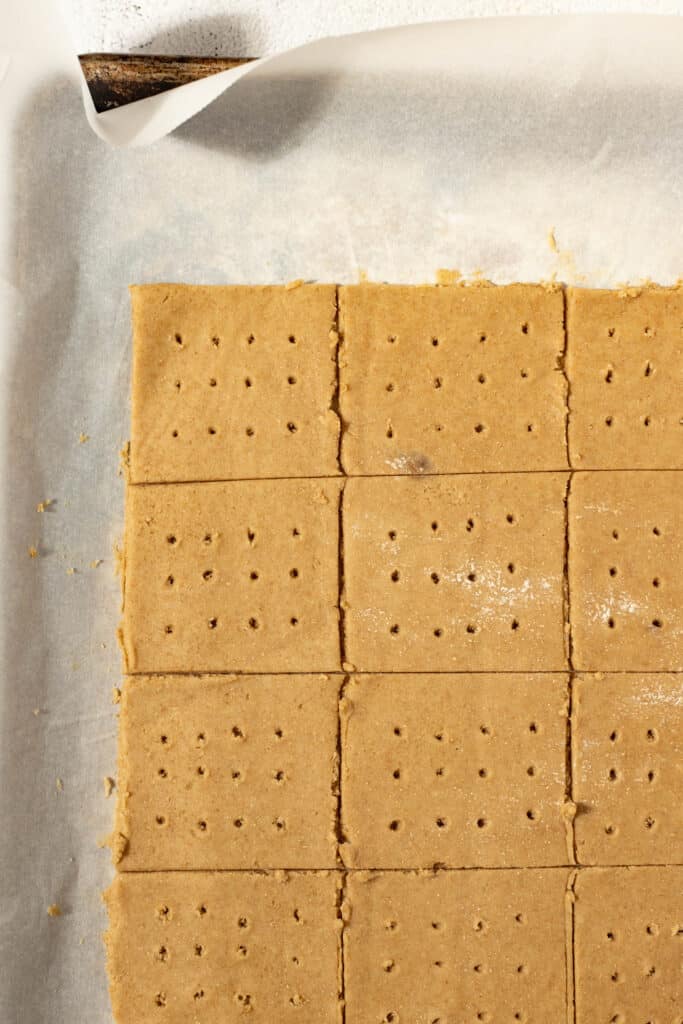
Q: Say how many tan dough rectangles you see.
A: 12